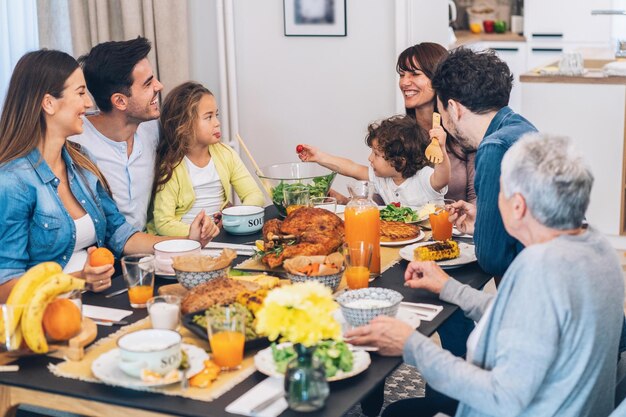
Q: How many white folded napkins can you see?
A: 4